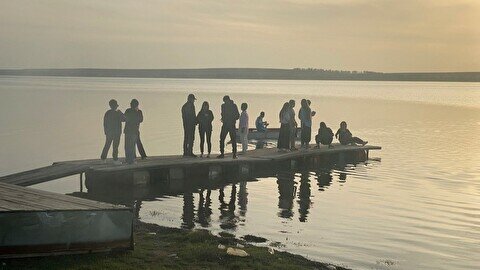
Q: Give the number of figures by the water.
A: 13